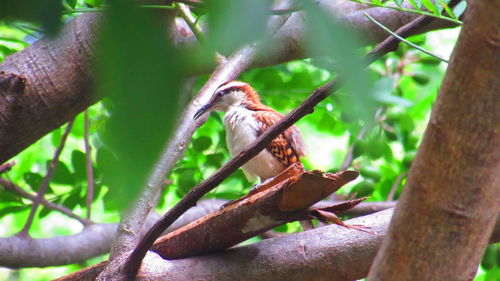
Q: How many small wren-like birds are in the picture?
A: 1